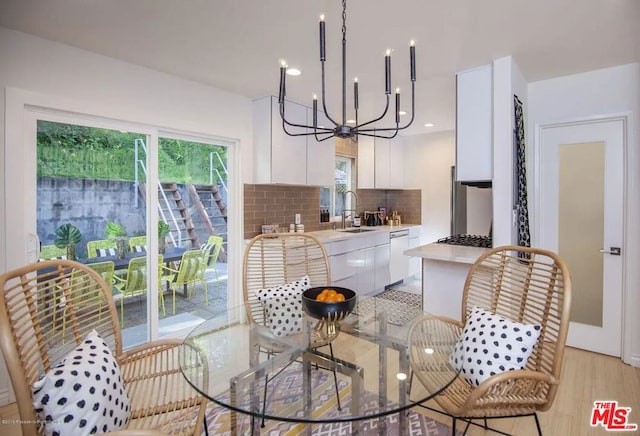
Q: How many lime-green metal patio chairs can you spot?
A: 7